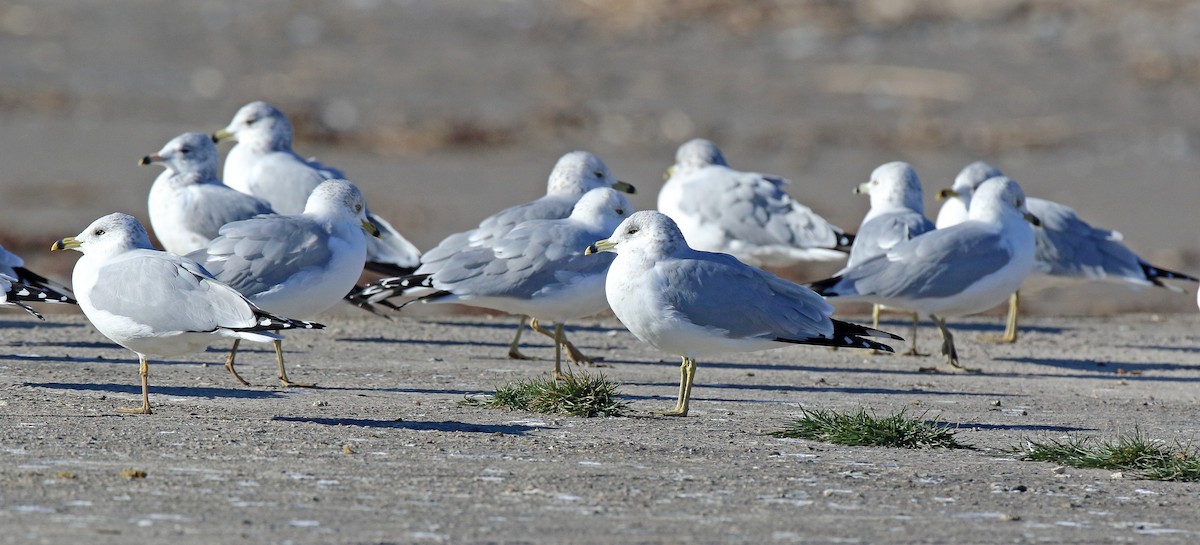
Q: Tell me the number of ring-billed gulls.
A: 12